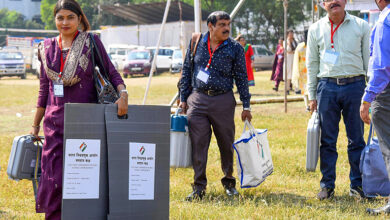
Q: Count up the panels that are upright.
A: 2